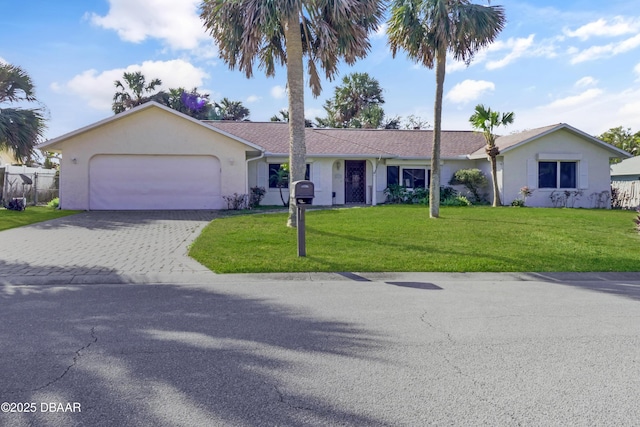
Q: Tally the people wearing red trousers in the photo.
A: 0